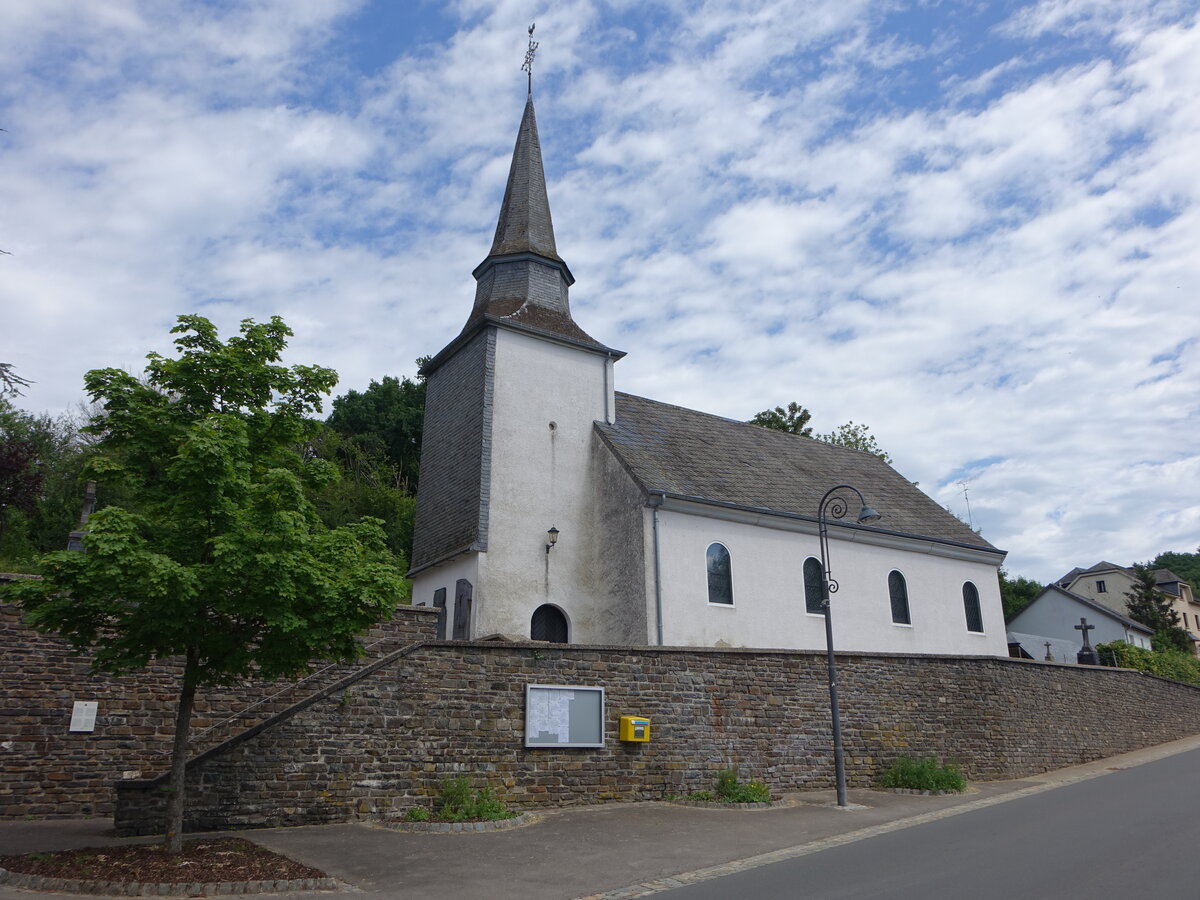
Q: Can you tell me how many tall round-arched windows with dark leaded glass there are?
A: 4